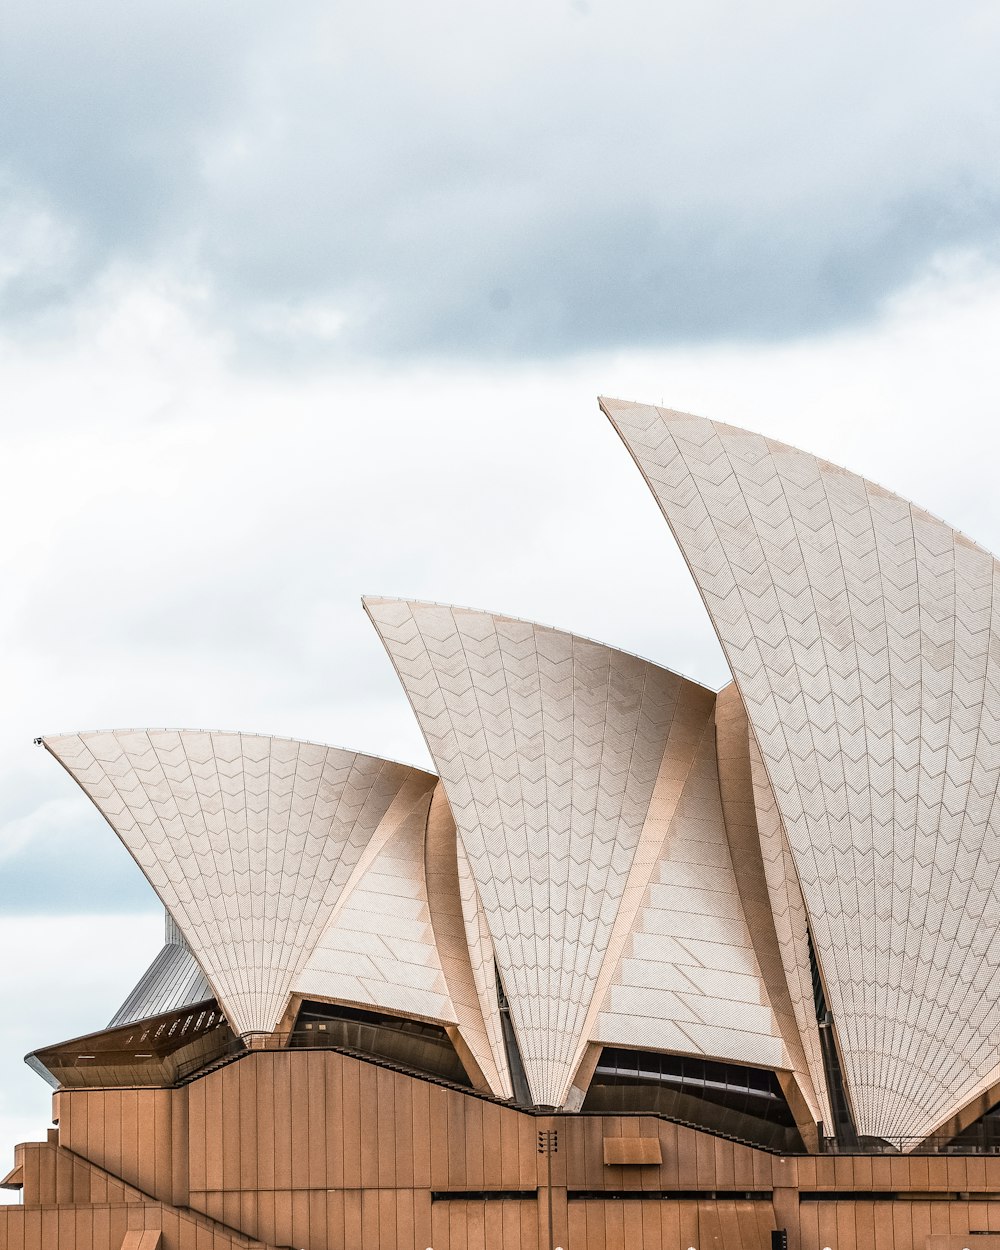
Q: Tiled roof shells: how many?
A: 3